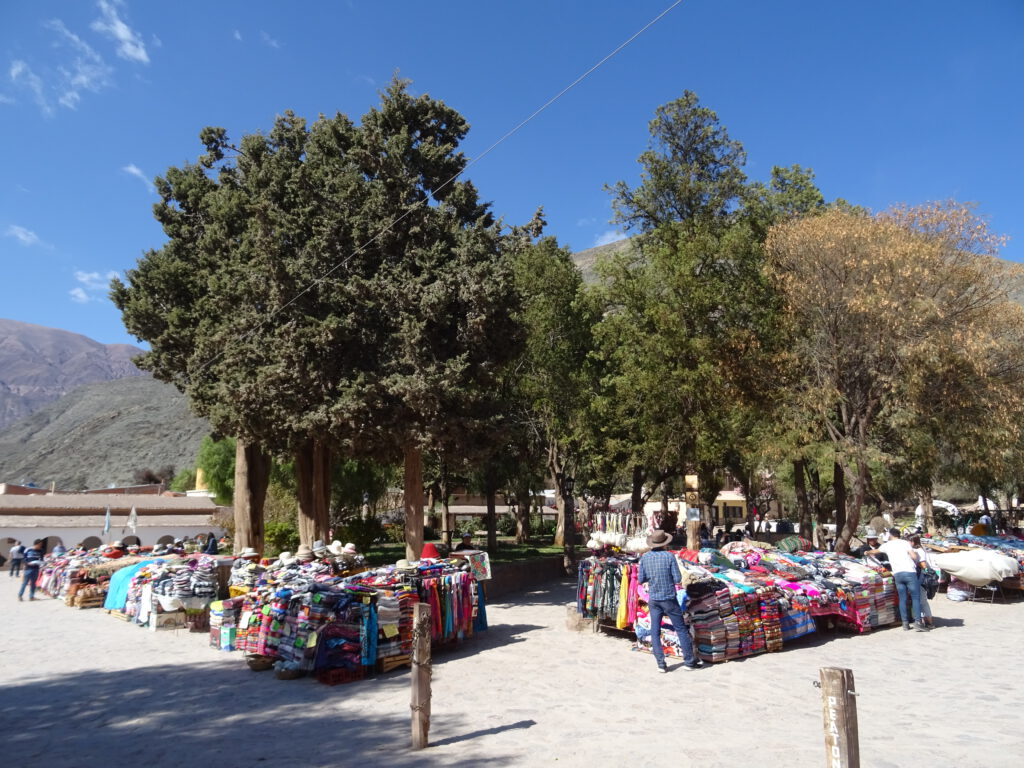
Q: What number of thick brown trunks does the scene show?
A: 3